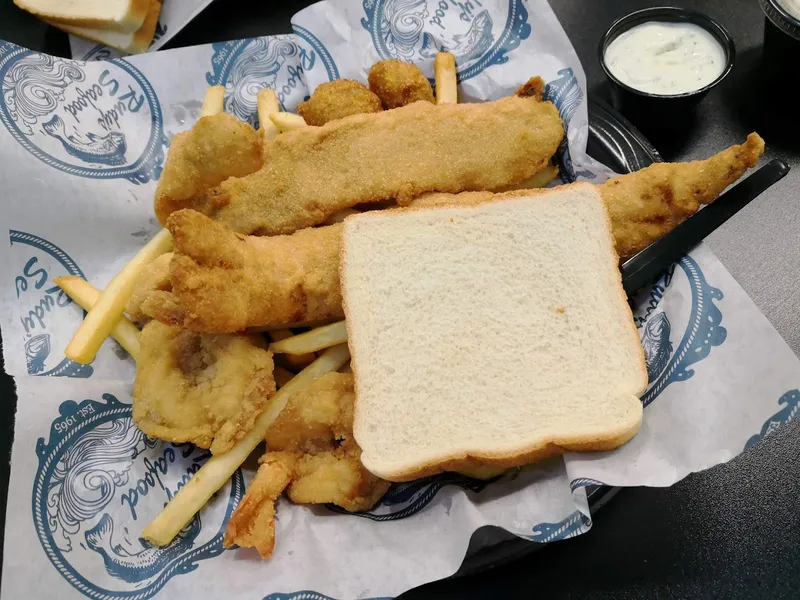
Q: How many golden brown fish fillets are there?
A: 2